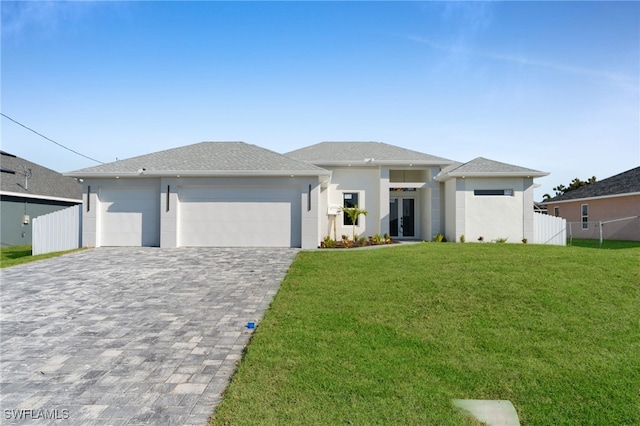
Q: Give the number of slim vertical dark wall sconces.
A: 3